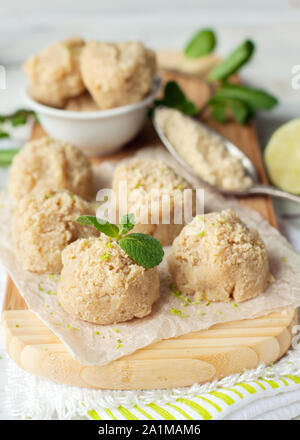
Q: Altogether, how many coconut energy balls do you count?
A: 8